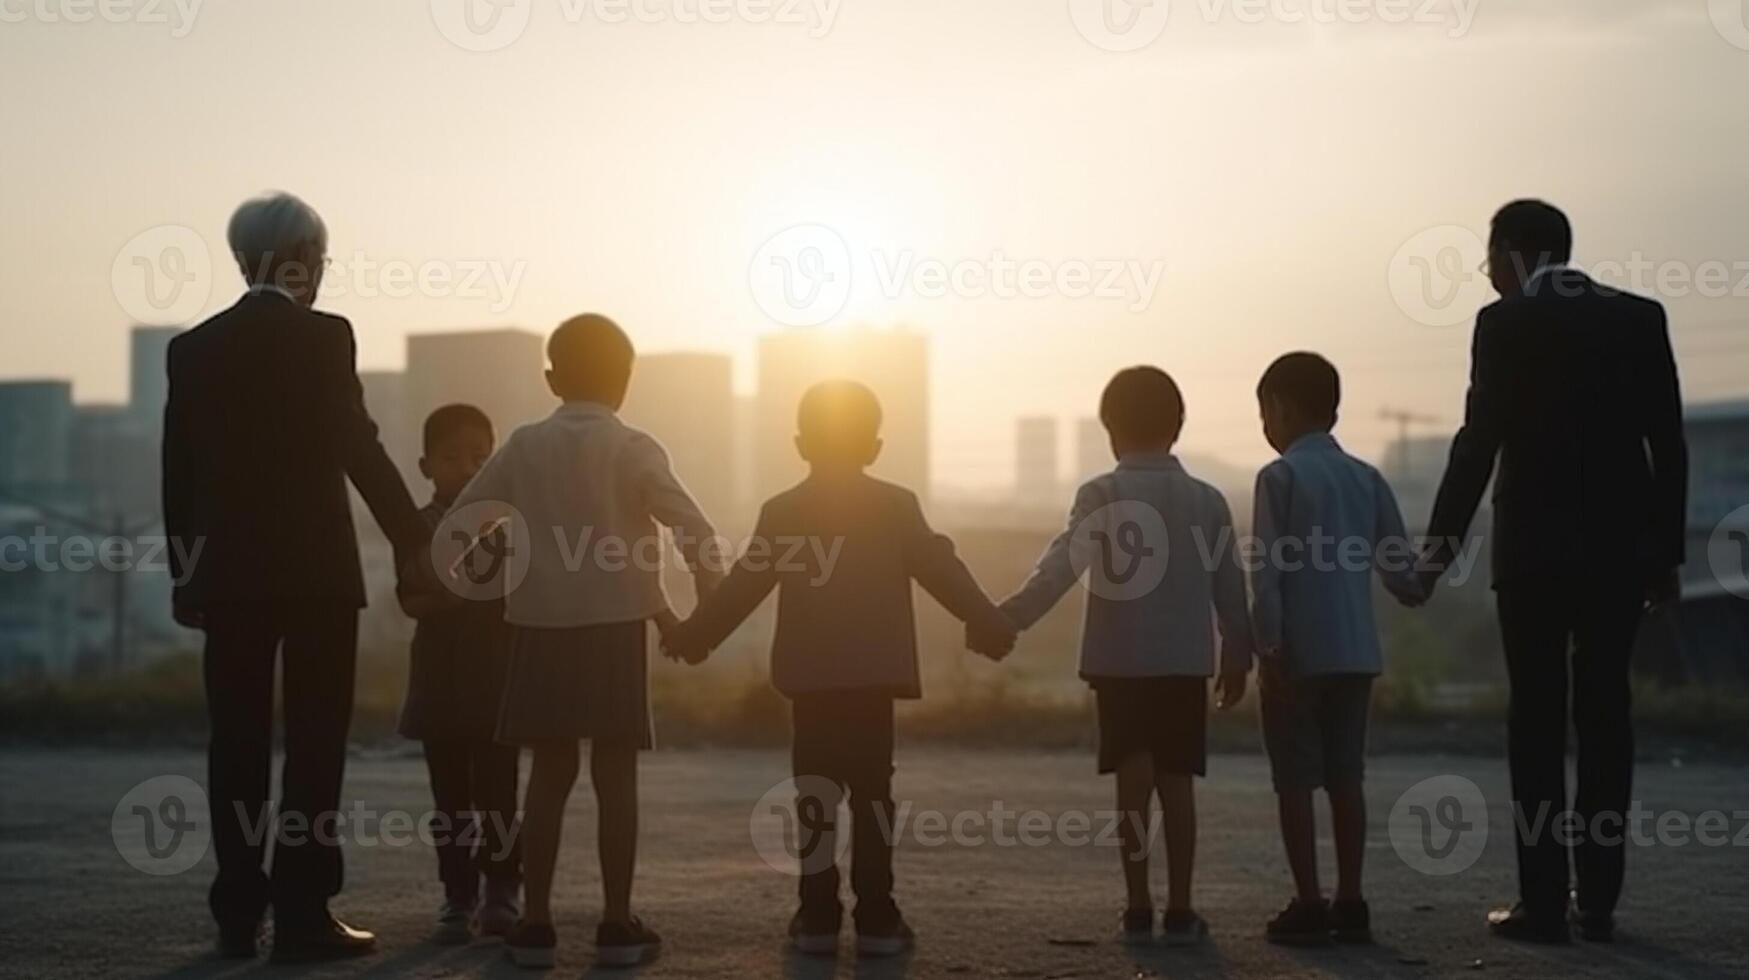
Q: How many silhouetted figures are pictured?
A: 7